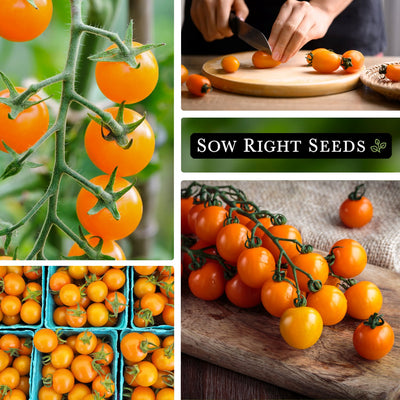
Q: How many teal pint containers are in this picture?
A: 6